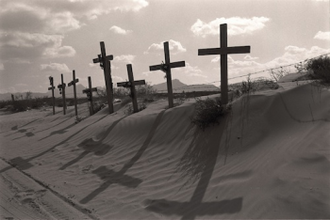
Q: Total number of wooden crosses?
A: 8